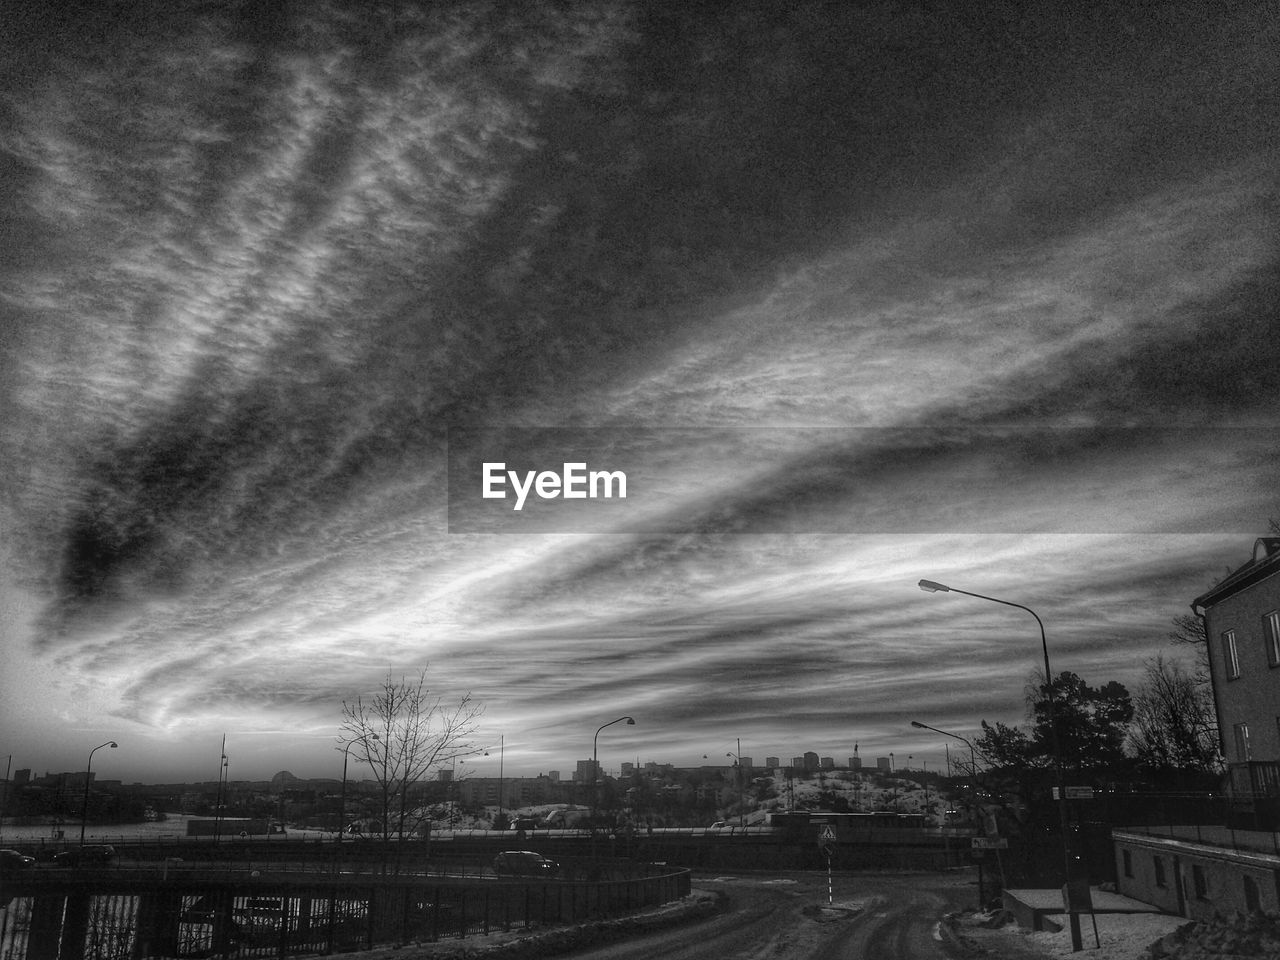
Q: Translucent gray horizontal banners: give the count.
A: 1